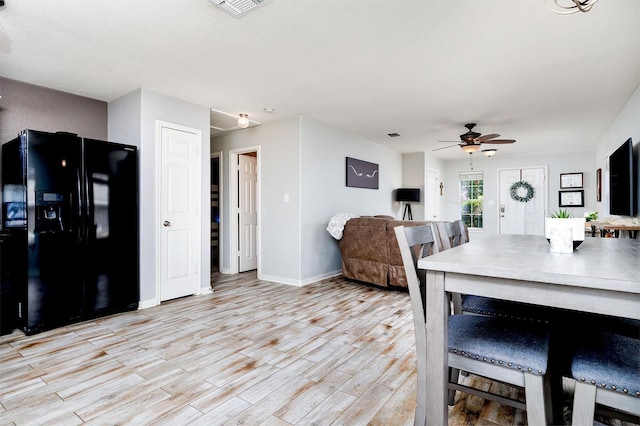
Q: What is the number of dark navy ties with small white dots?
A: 0